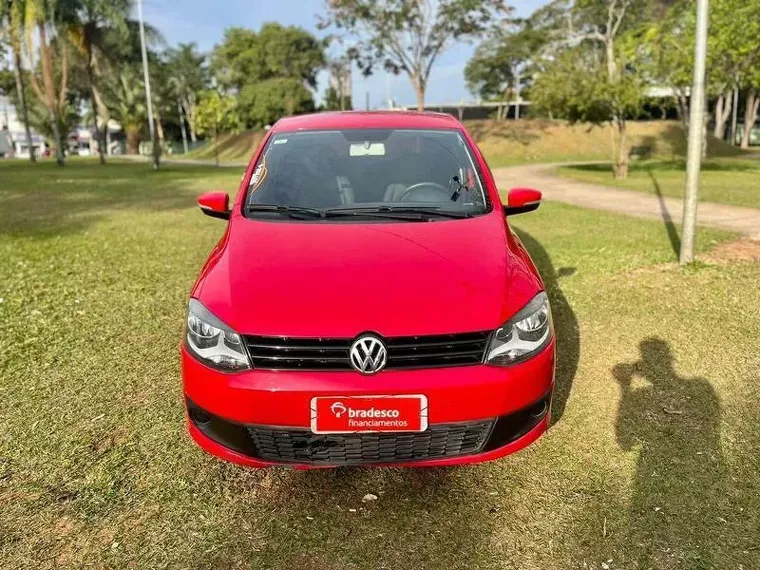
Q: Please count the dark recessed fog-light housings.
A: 2